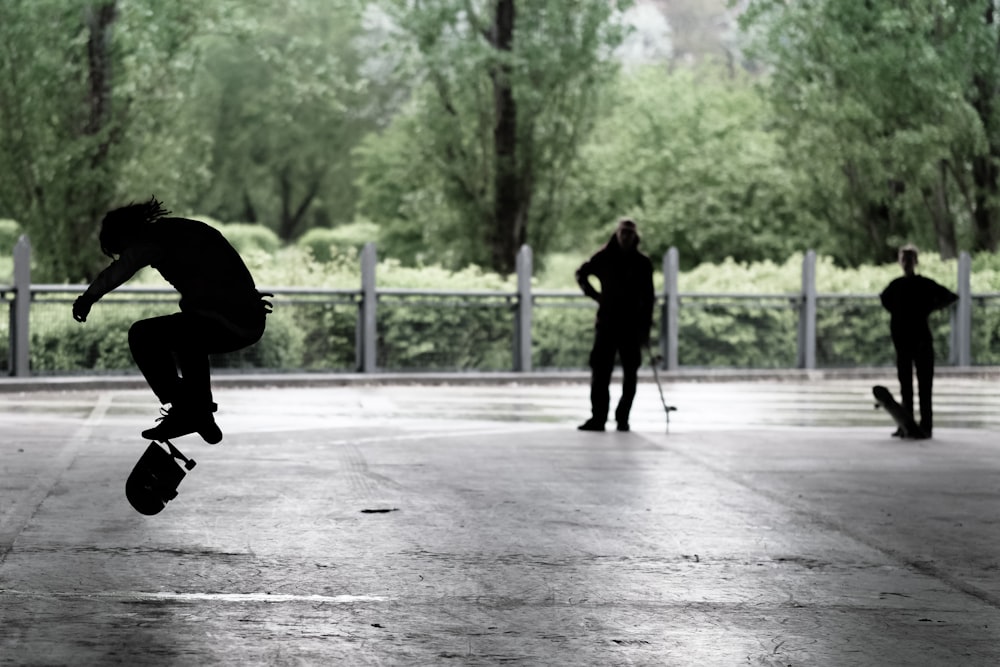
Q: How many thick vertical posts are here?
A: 6